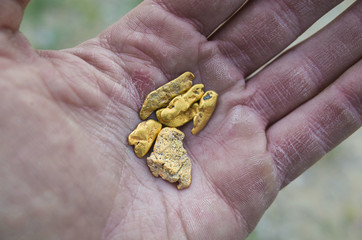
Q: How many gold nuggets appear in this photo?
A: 5